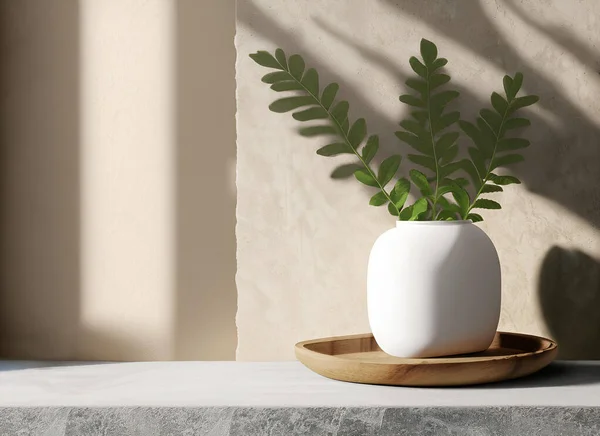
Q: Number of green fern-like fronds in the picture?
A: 3